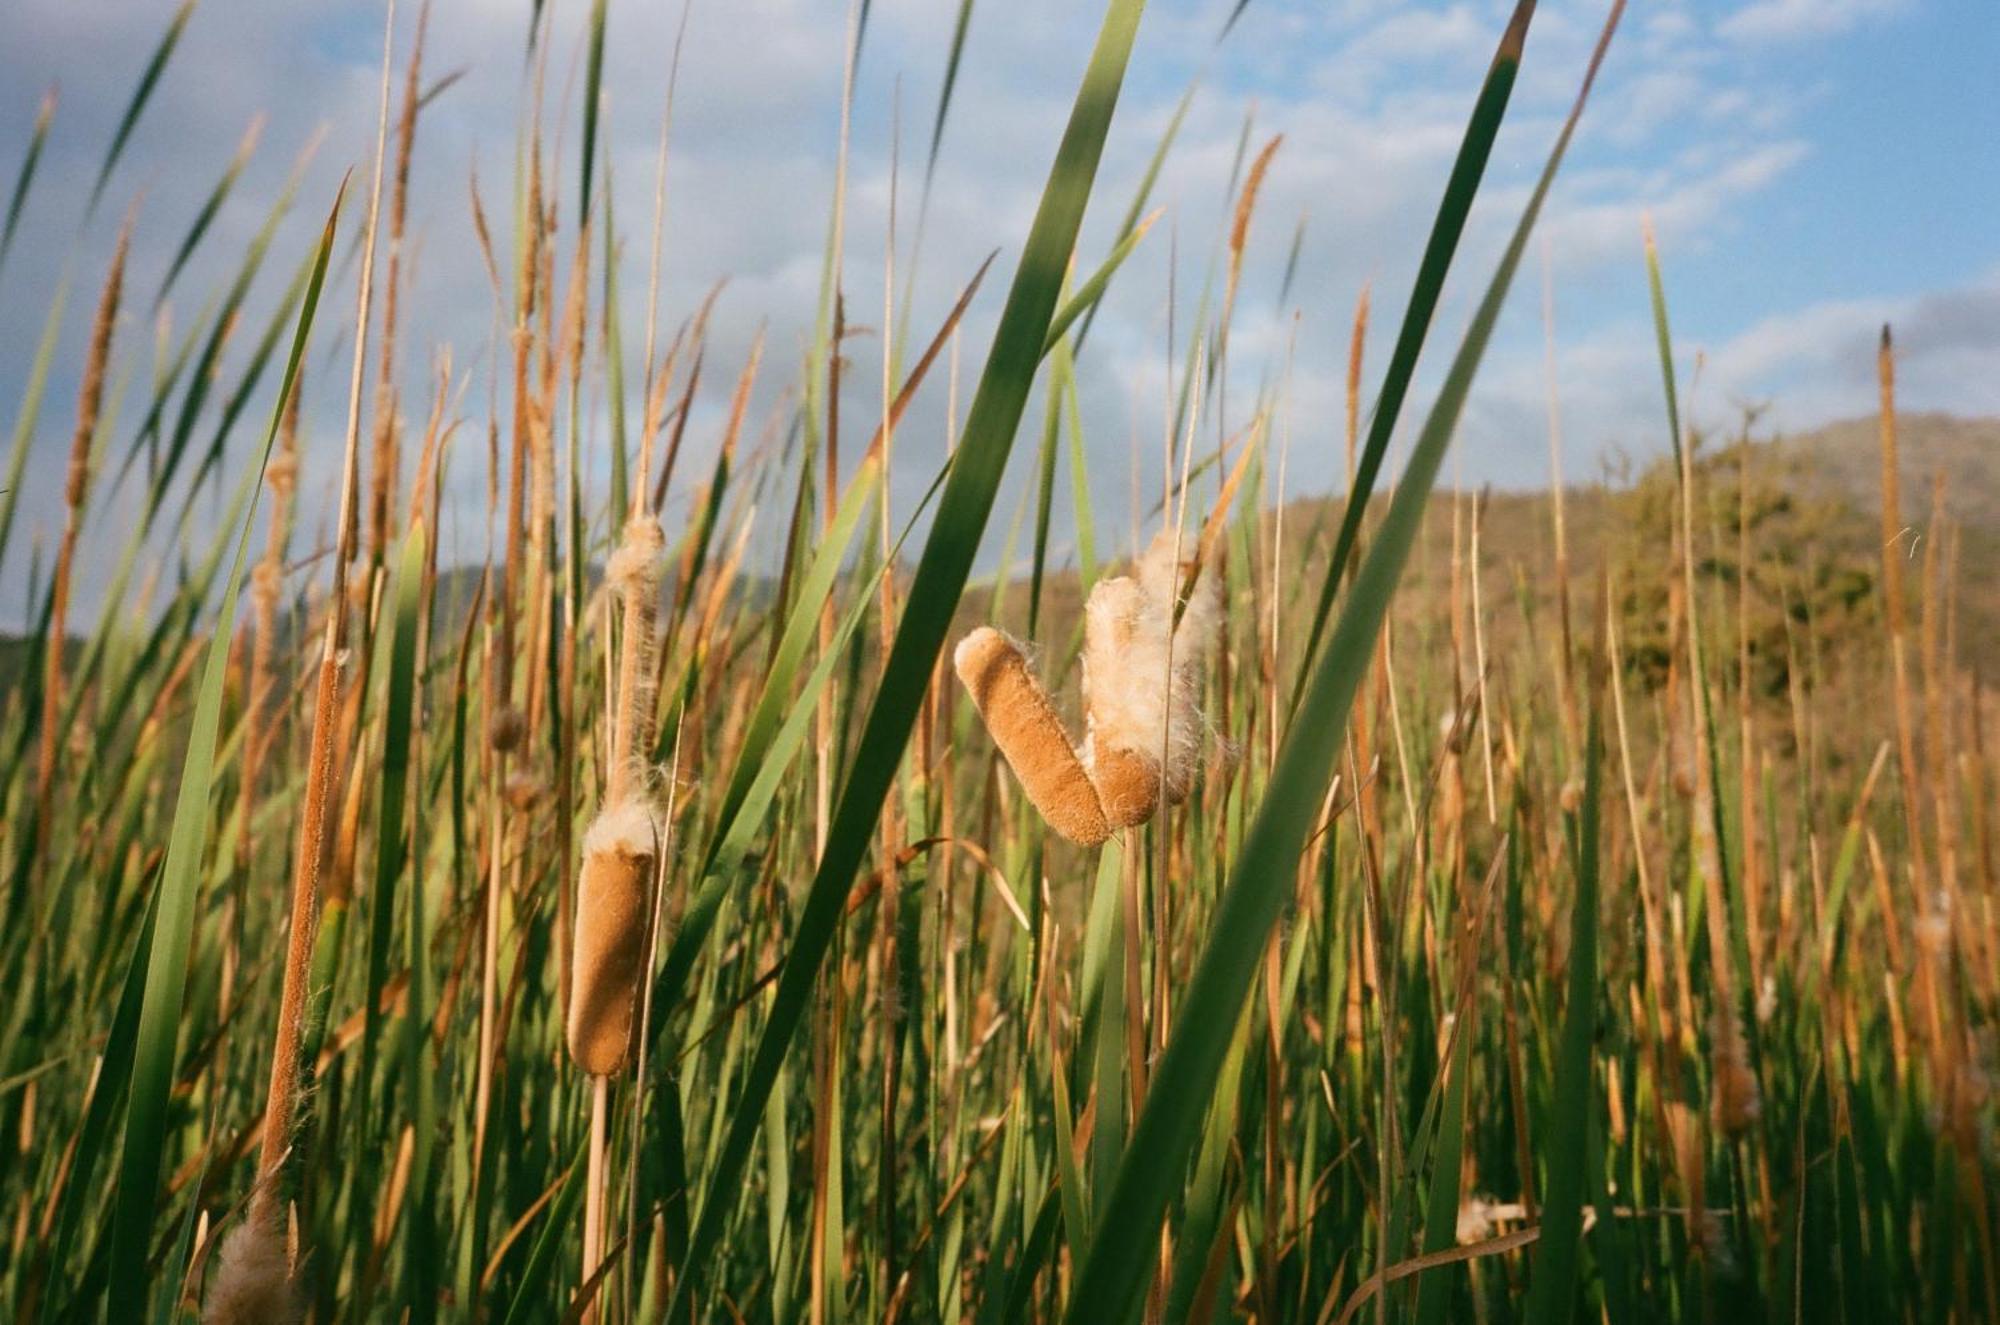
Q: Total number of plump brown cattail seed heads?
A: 3